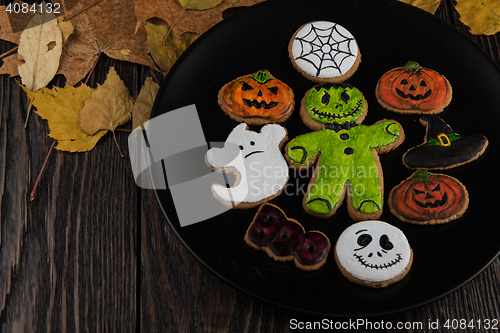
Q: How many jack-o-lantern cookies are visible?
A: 3